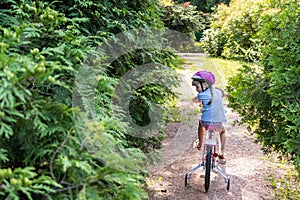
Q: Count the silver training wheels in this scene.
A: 2